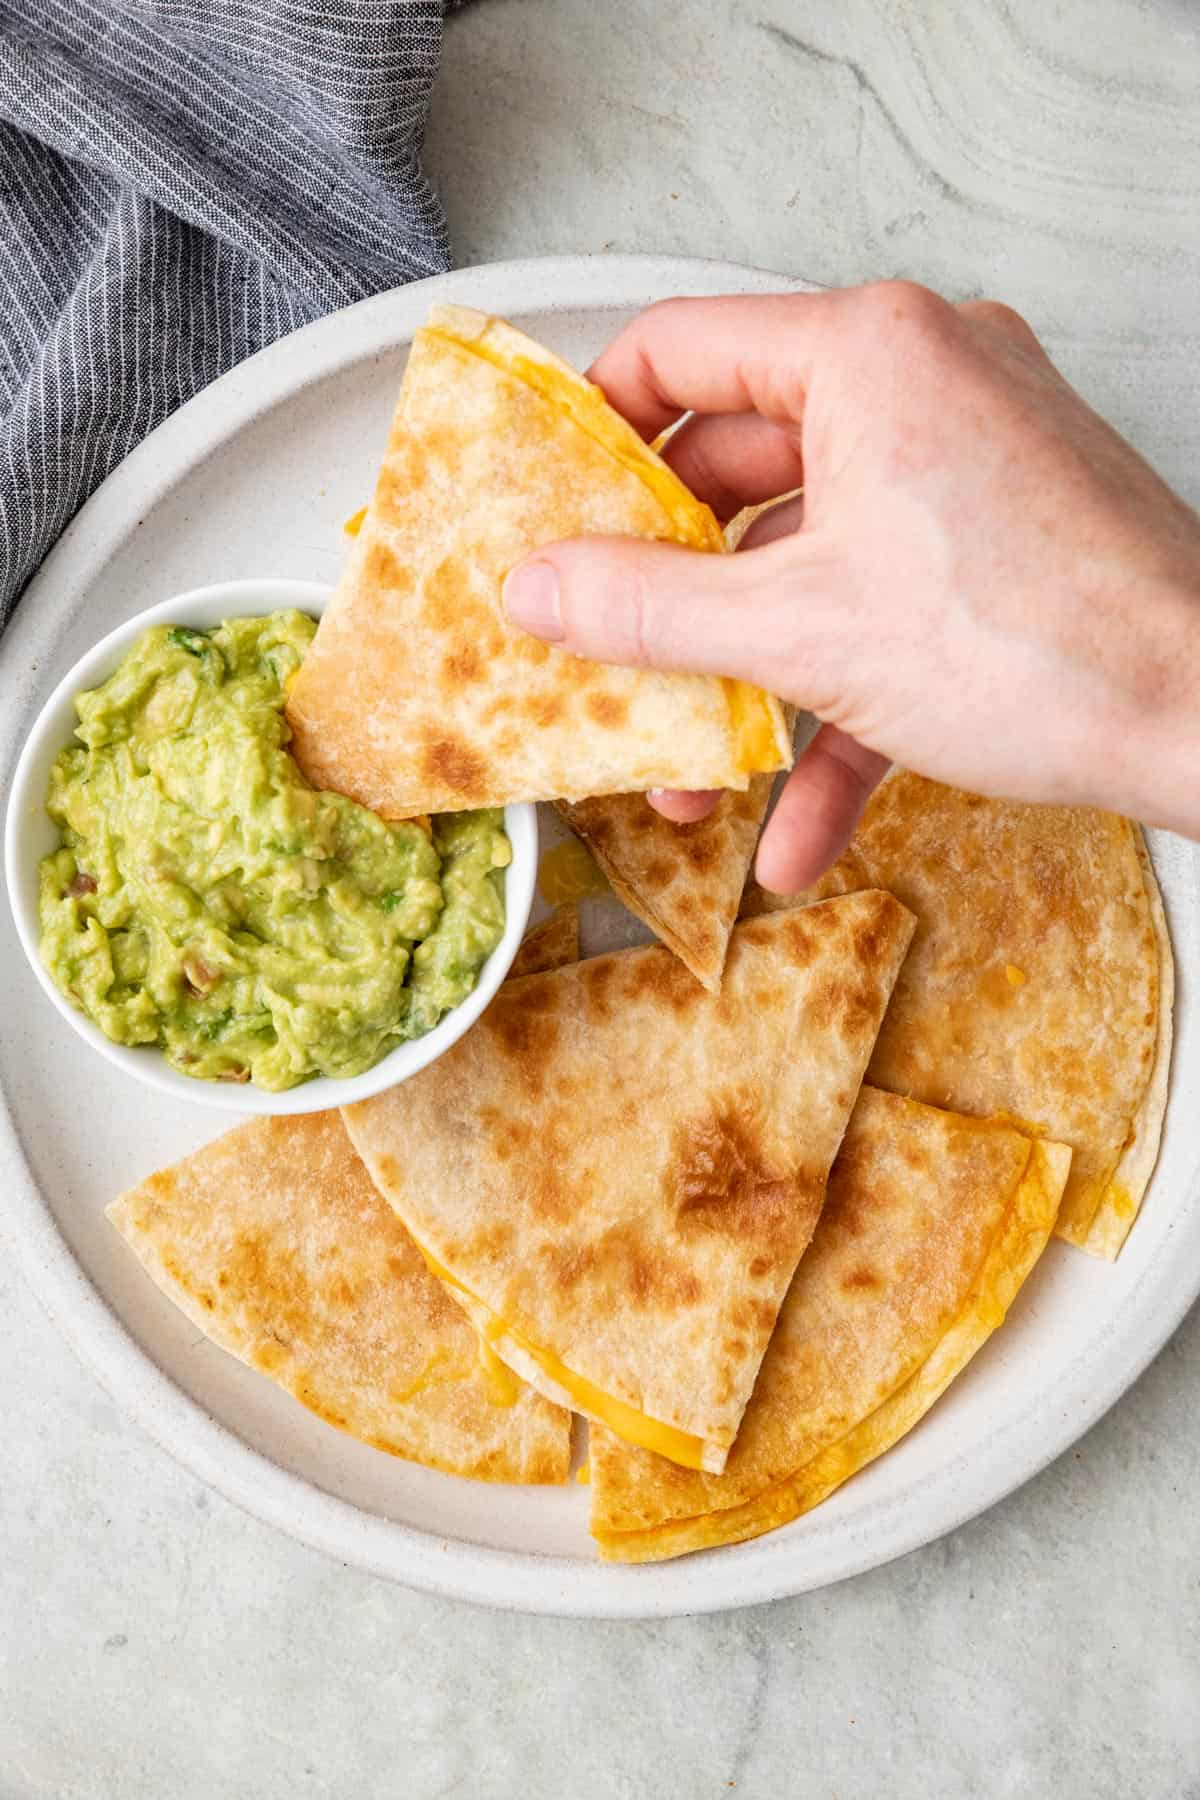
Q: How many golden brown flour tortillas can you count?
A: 6